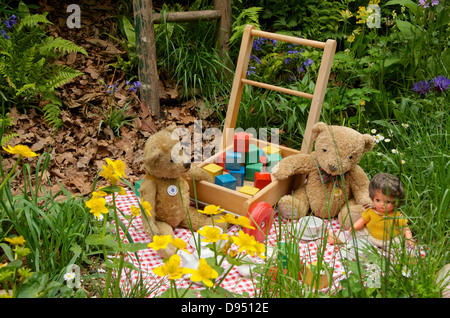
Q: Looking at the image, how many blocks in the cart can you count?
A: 14